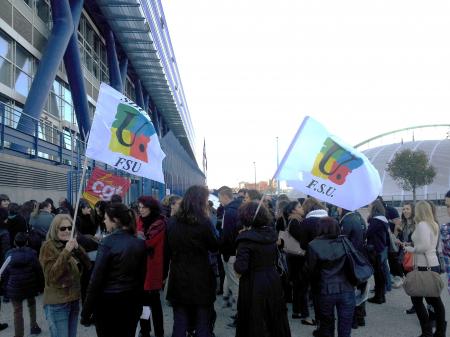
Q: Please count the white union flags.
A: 2